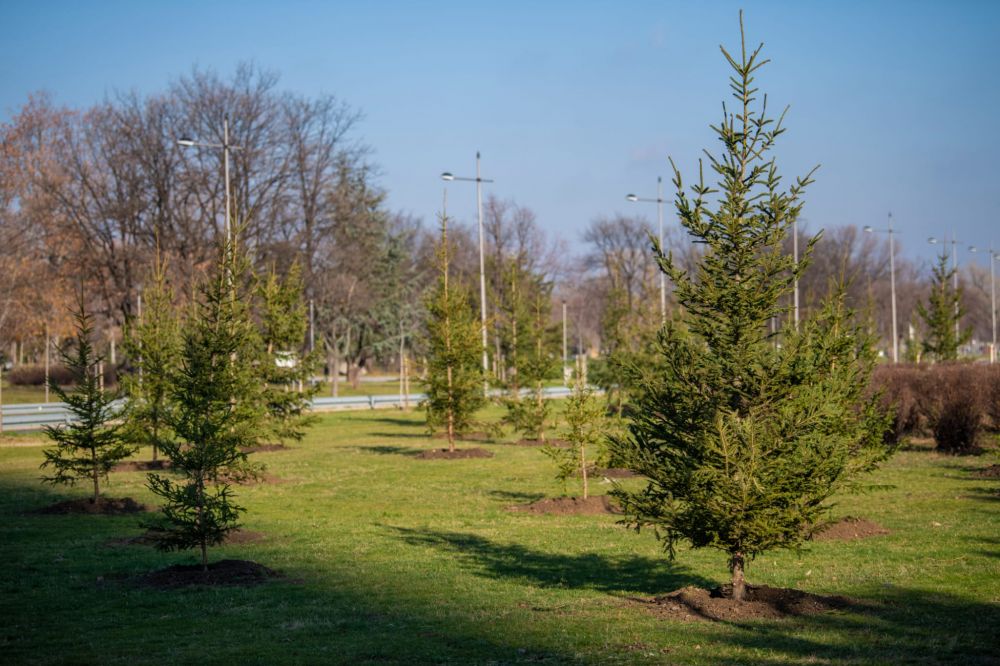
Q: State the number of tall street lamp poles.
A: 7